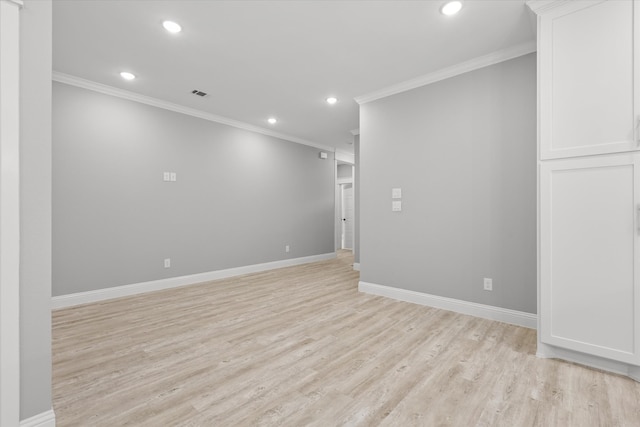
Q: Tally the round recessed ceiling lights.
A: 5